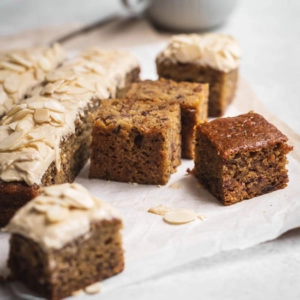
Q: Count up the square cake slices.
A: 5